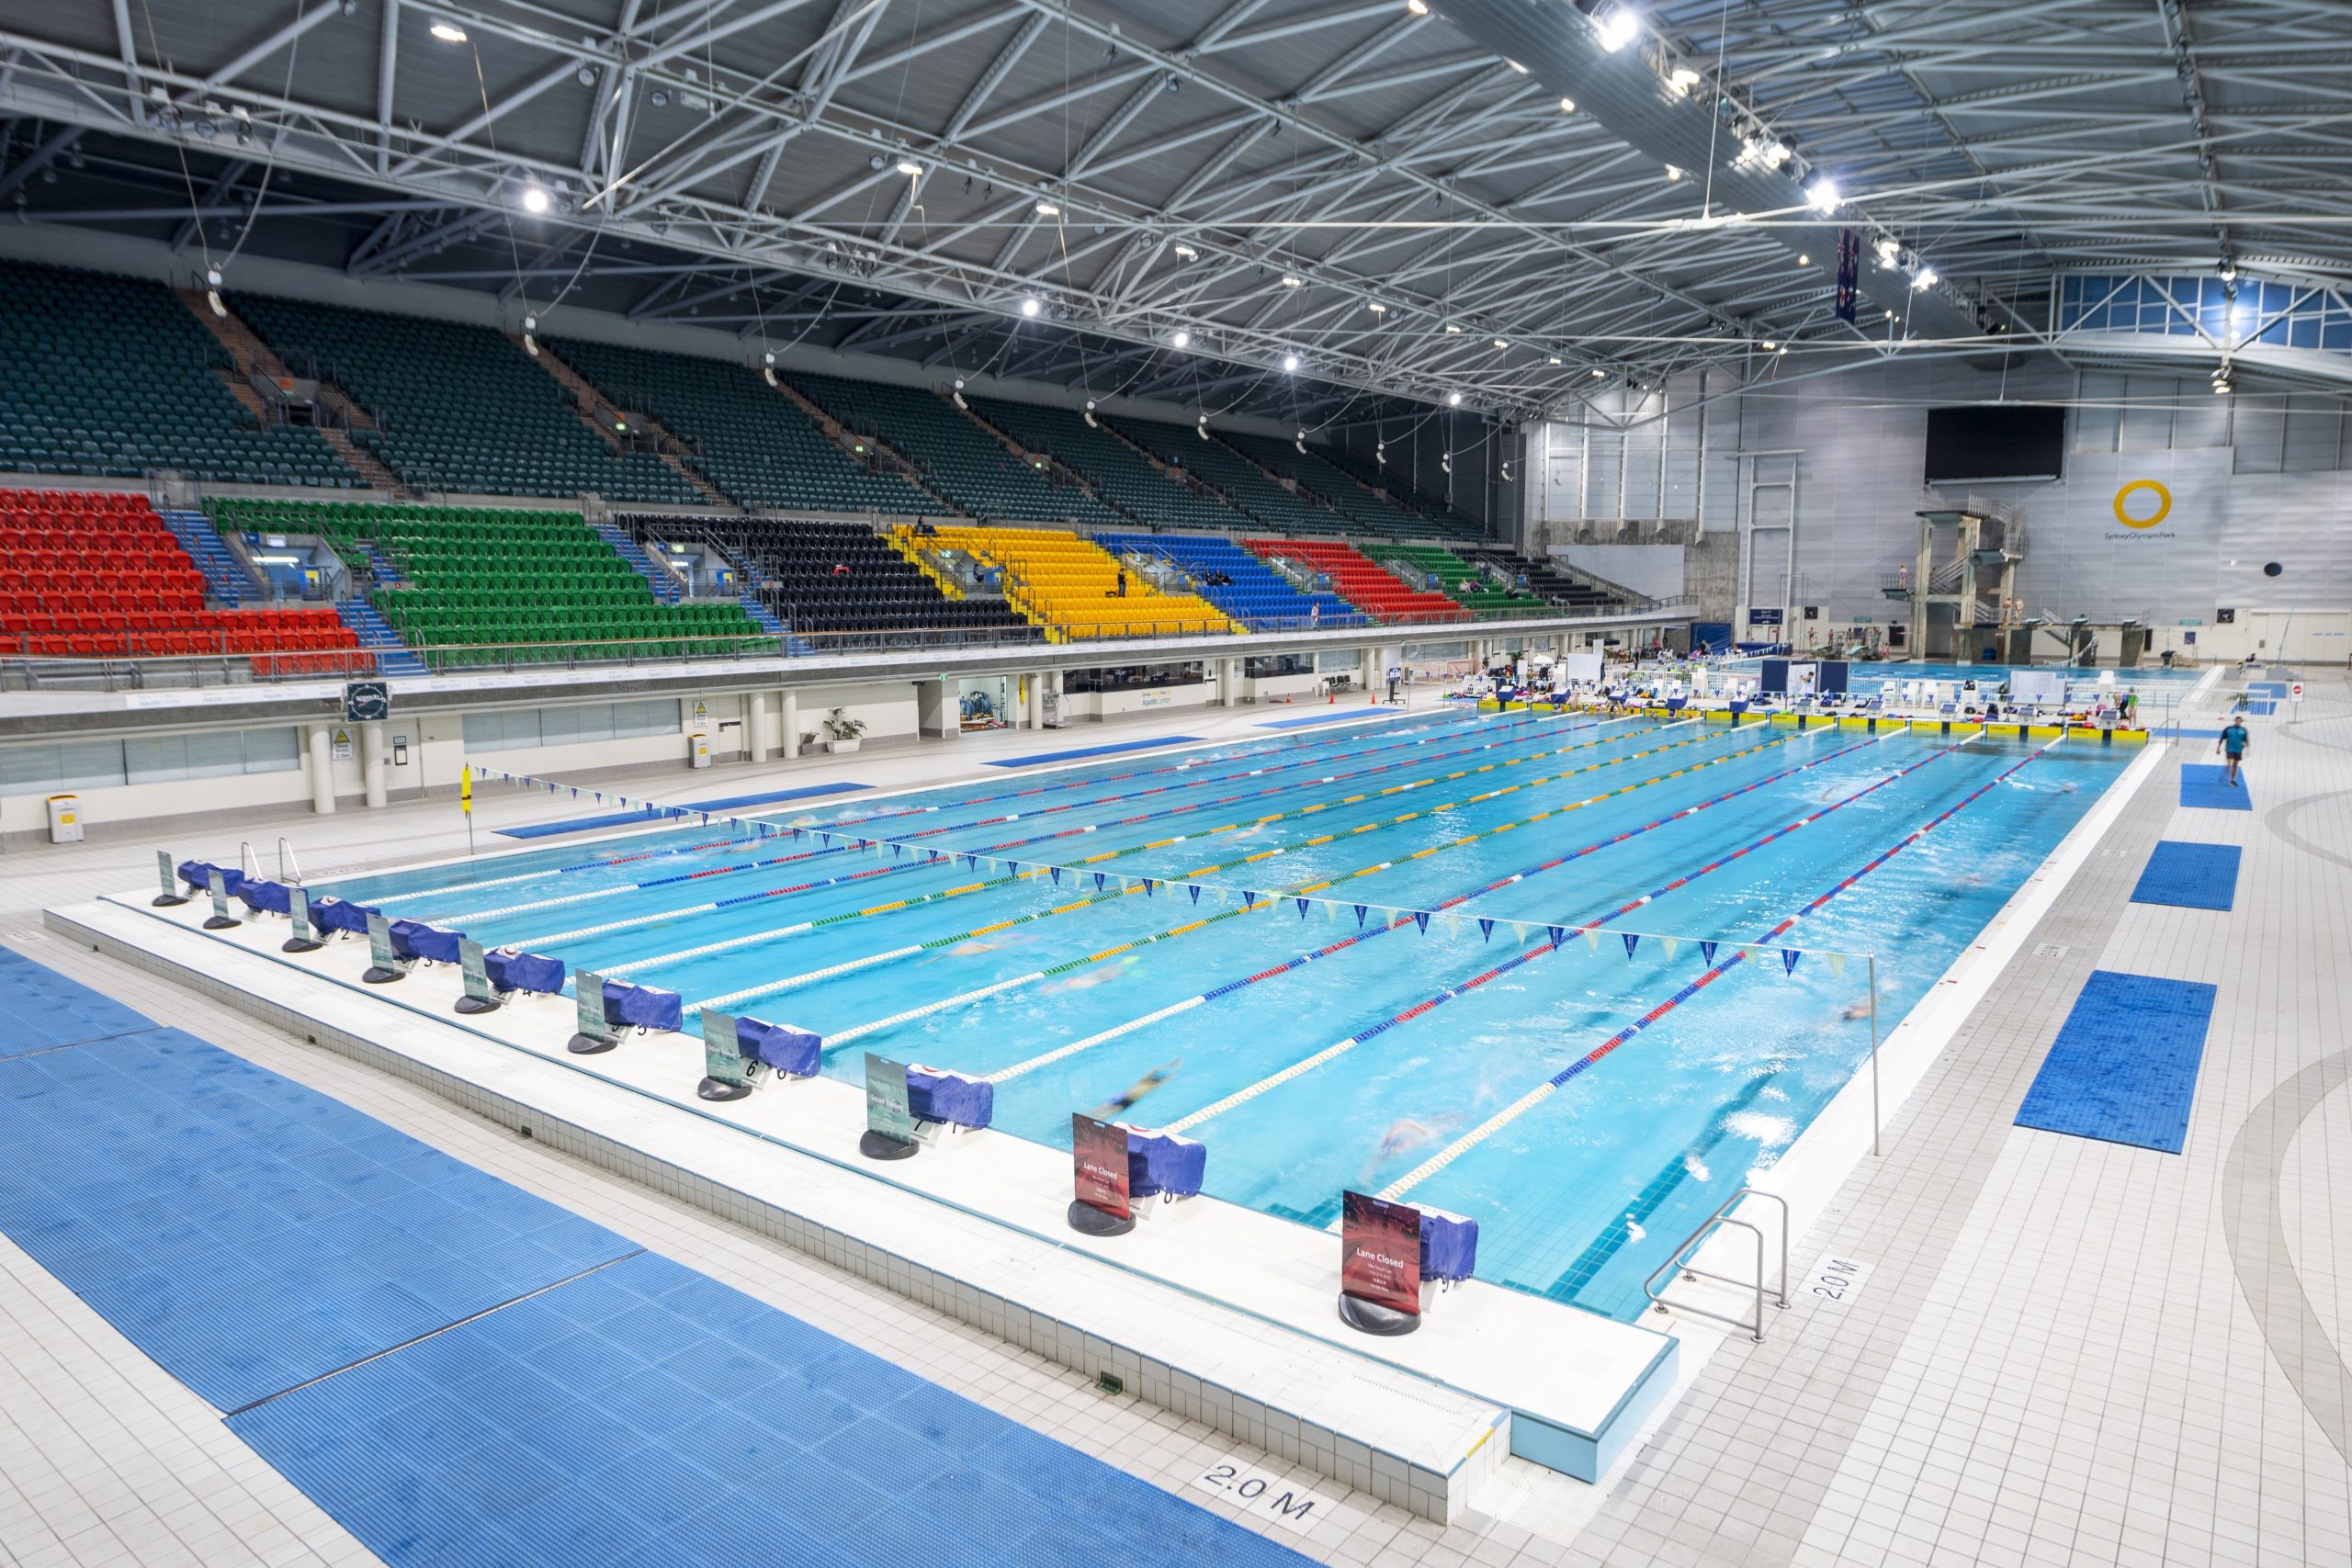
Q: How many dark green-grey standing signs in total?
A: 8